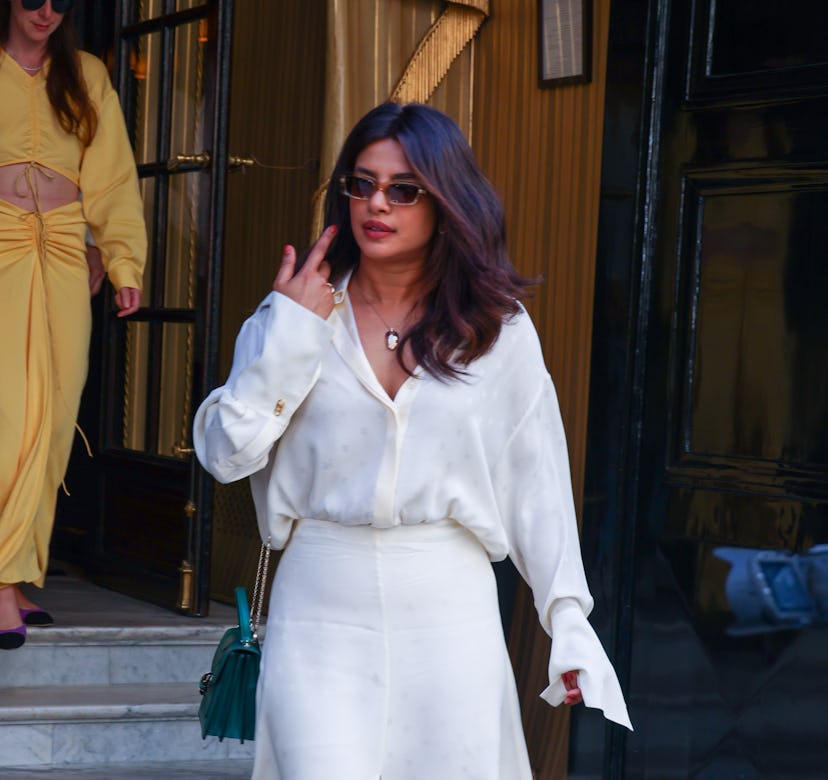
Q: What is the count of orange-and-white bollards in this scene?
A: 0